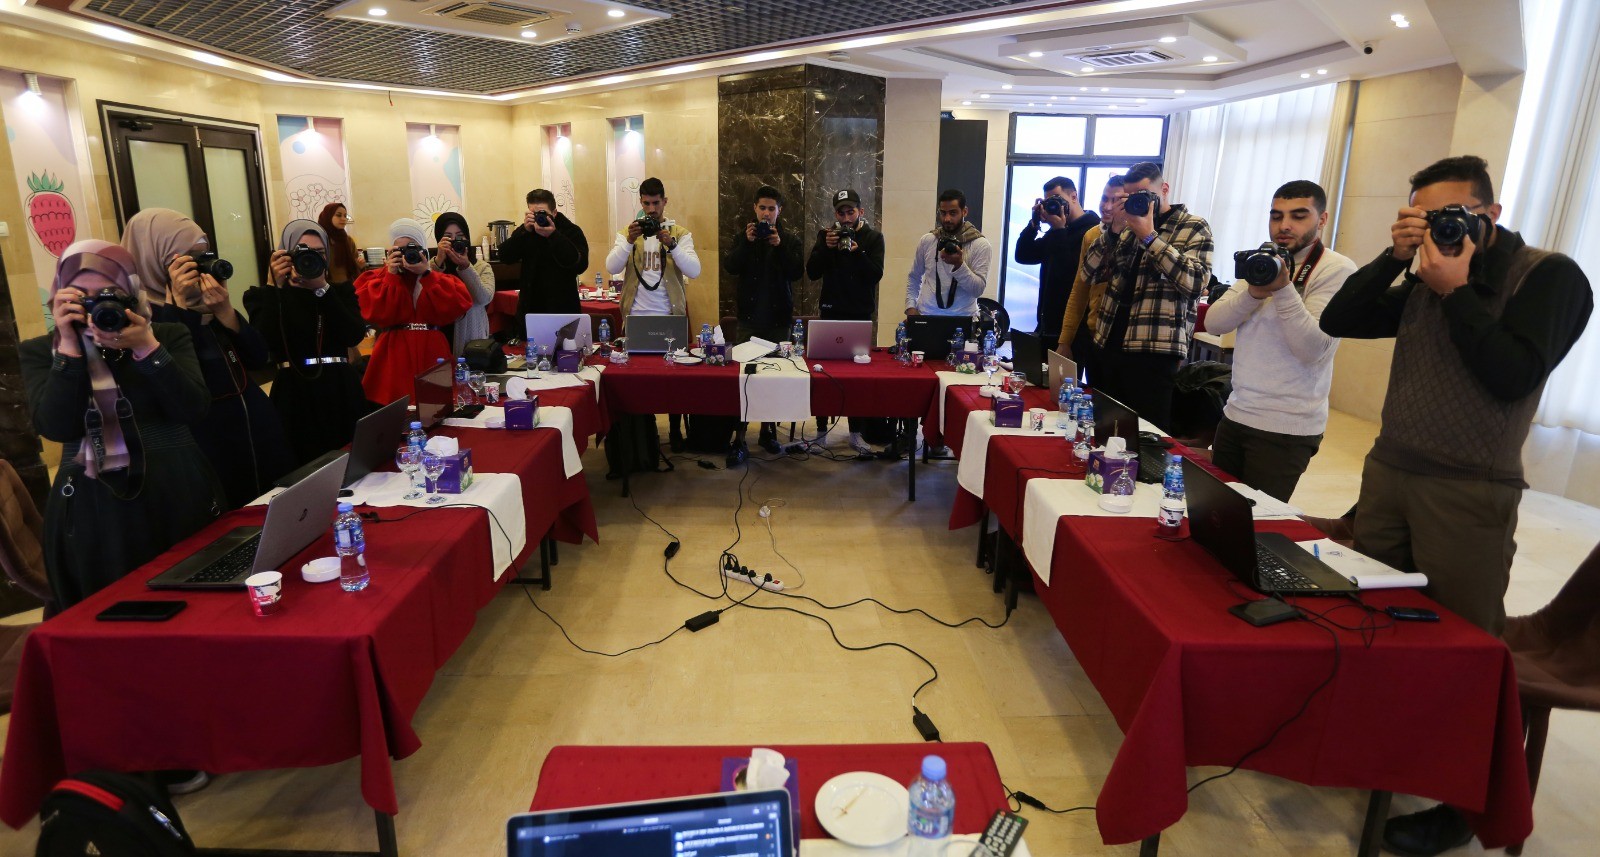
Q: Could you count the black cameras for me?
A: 14